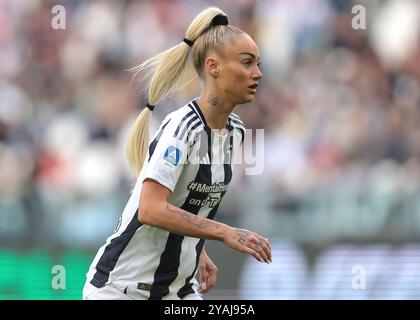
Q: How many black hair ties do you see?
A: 3